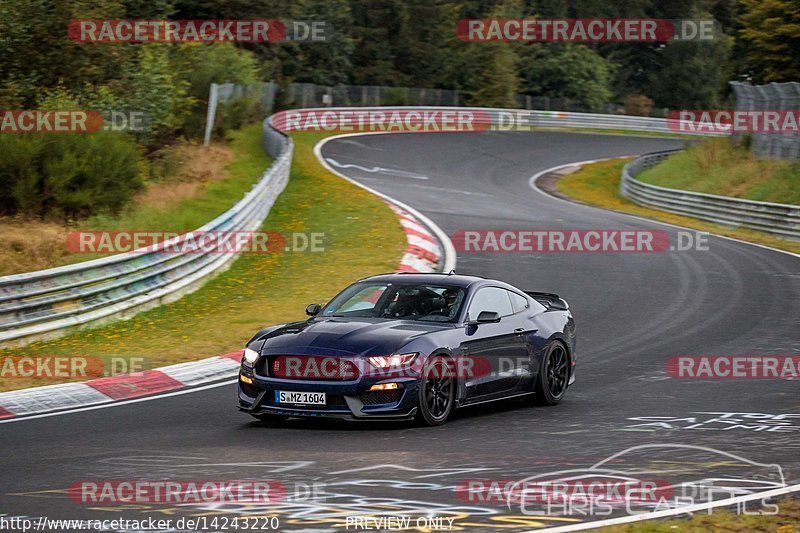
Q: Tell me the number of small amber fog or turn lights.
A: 2